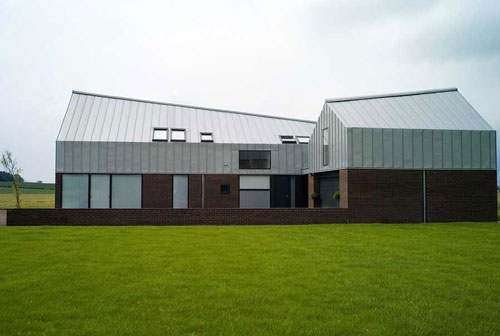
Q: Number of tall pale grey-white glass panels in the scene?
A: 4